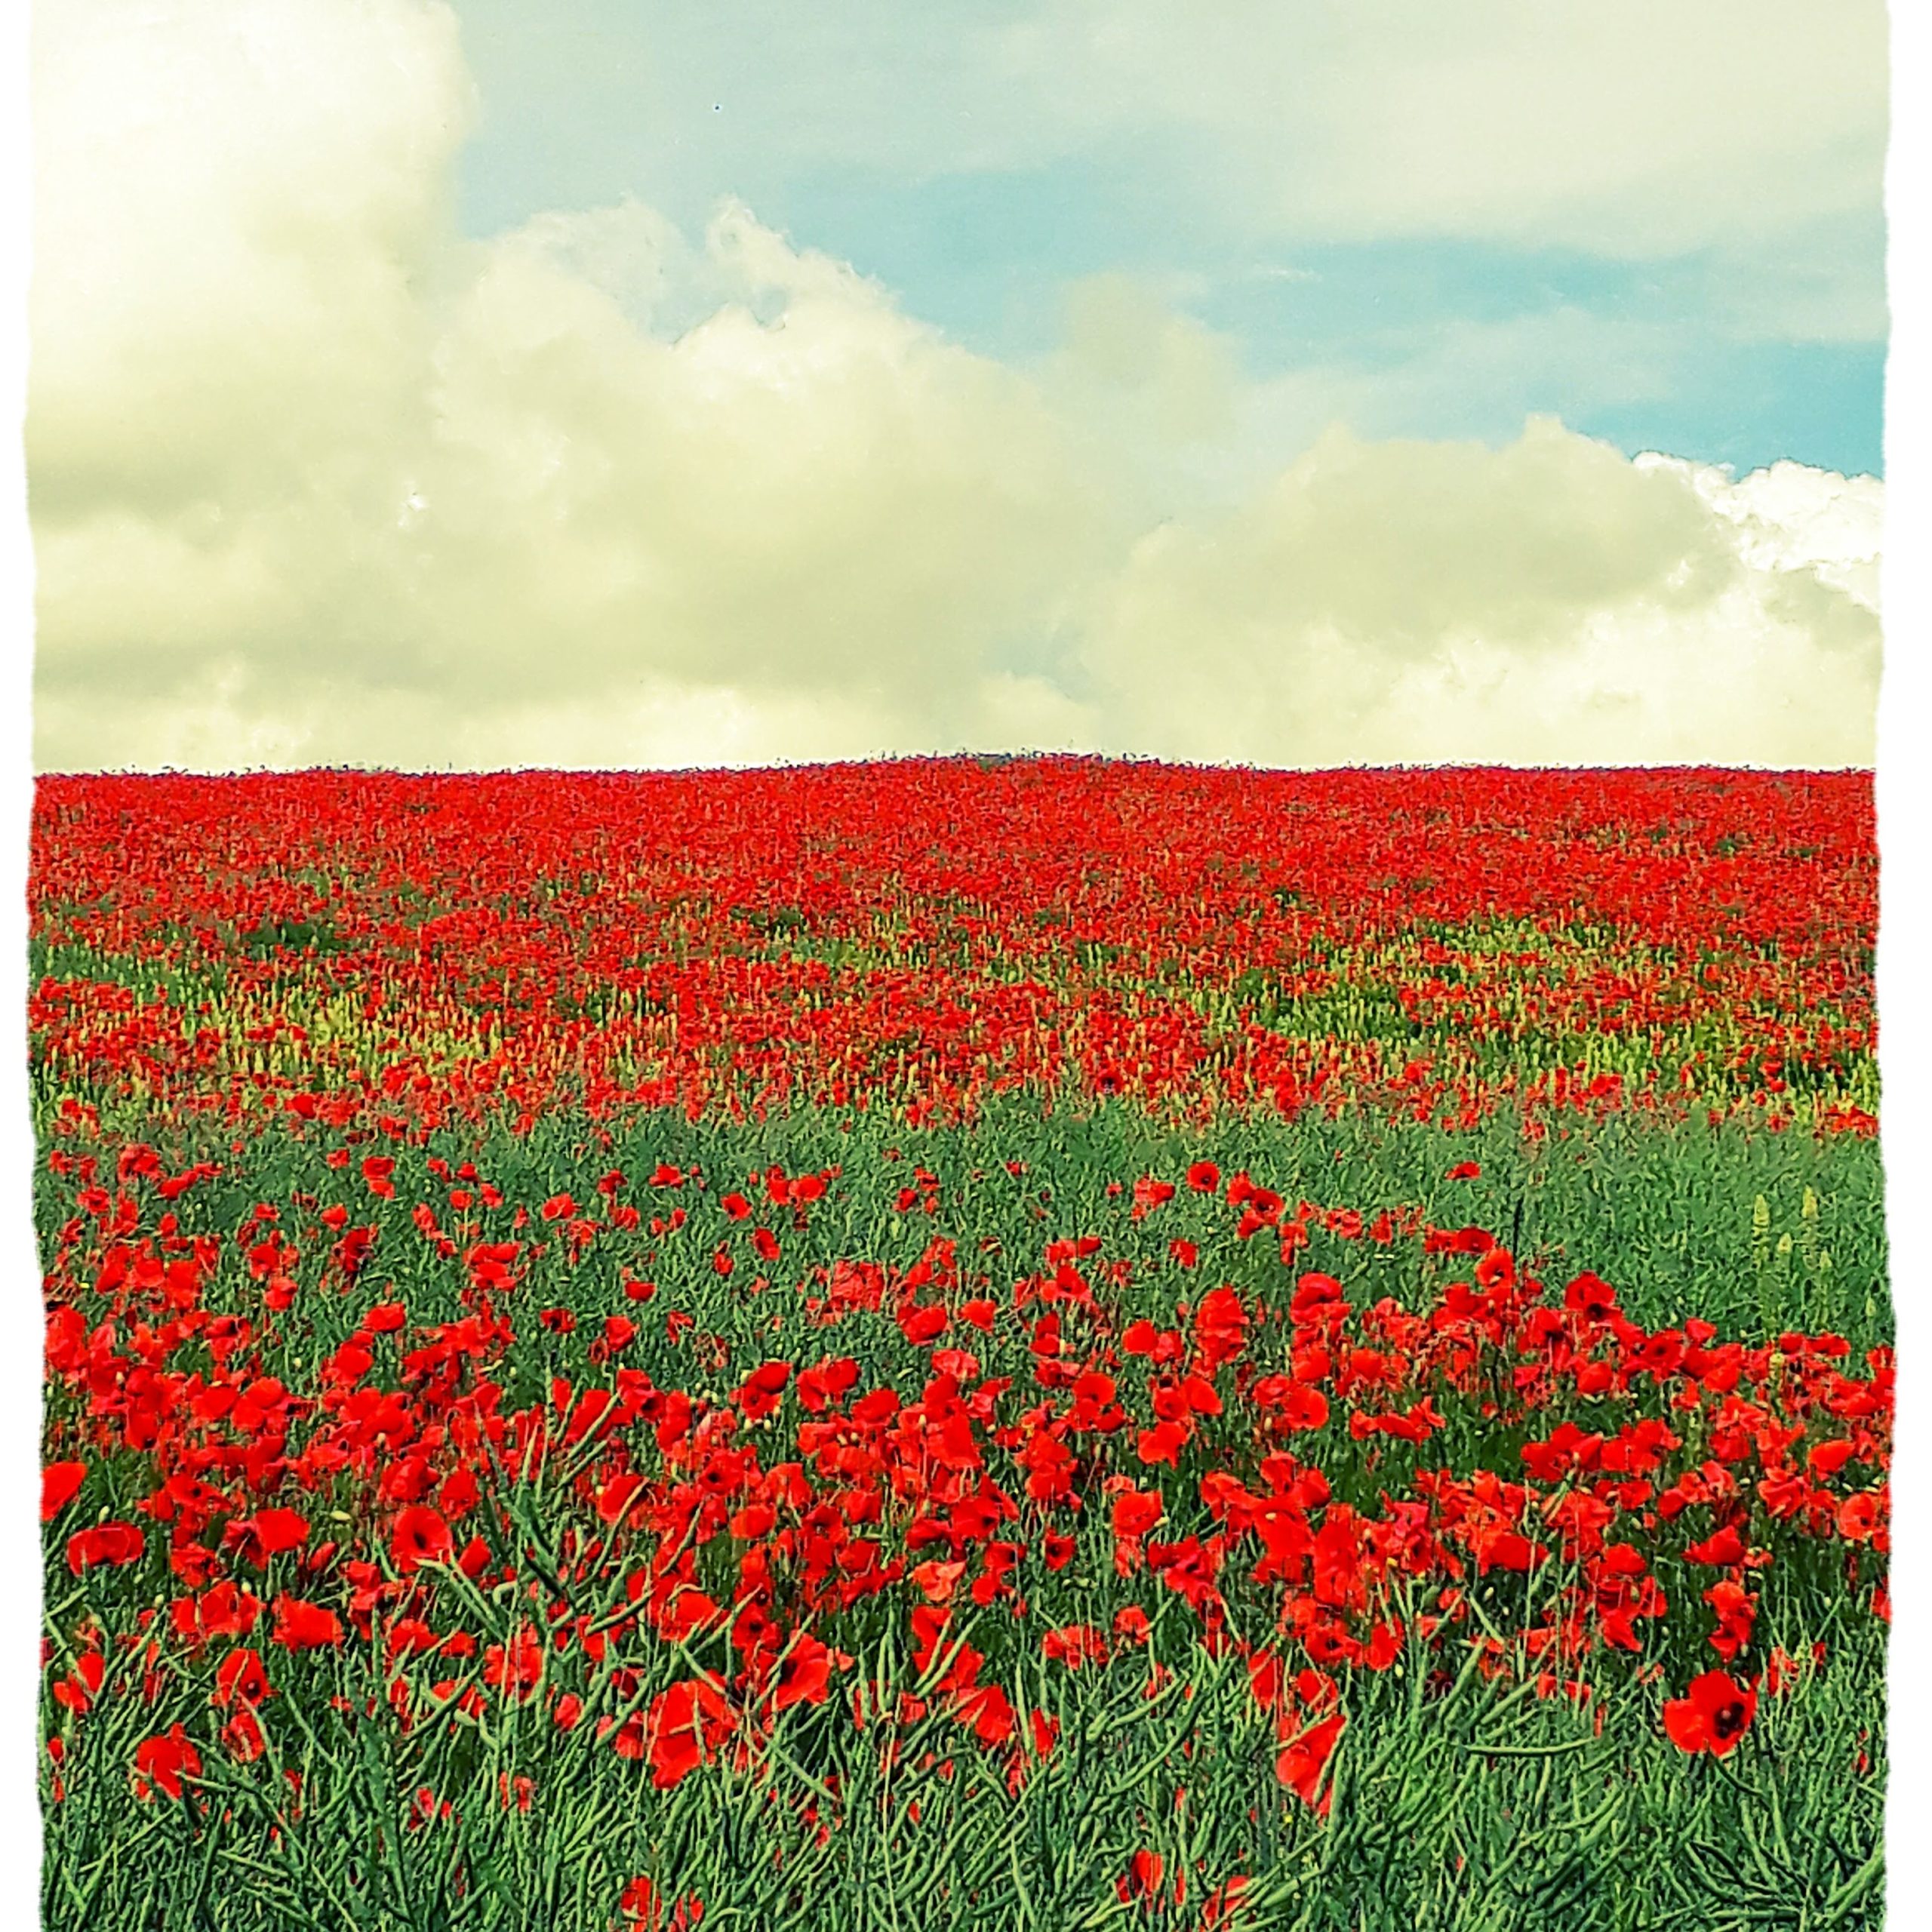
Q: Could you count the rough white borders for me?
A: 2